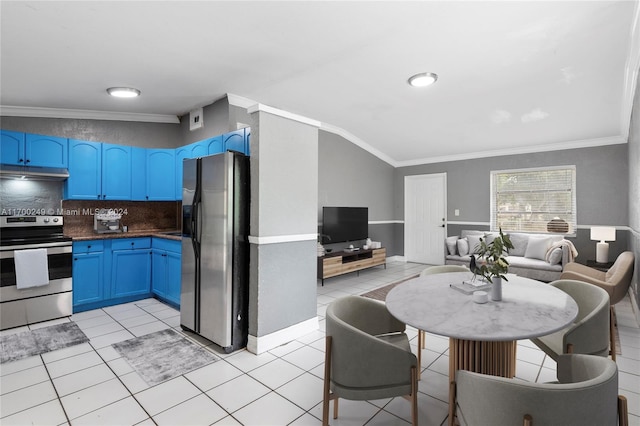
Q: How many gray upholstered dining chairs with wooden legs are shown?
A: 4